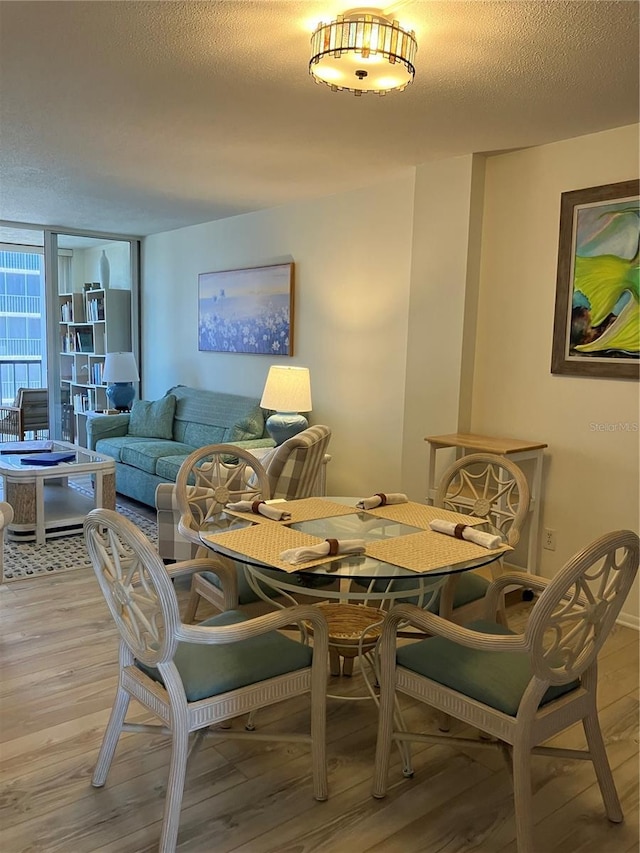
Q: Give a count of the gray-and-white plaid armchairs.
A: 1